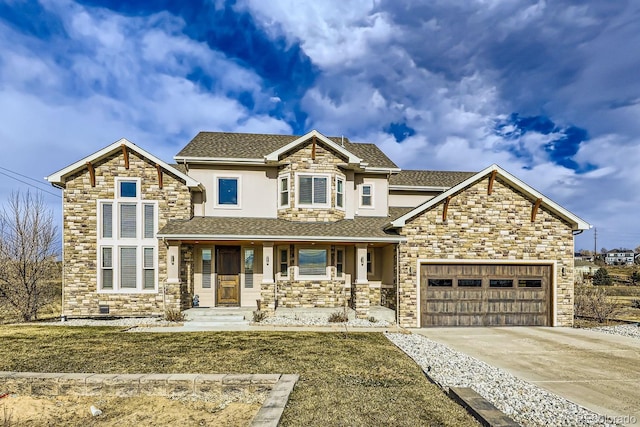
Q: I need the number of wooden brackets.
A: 7